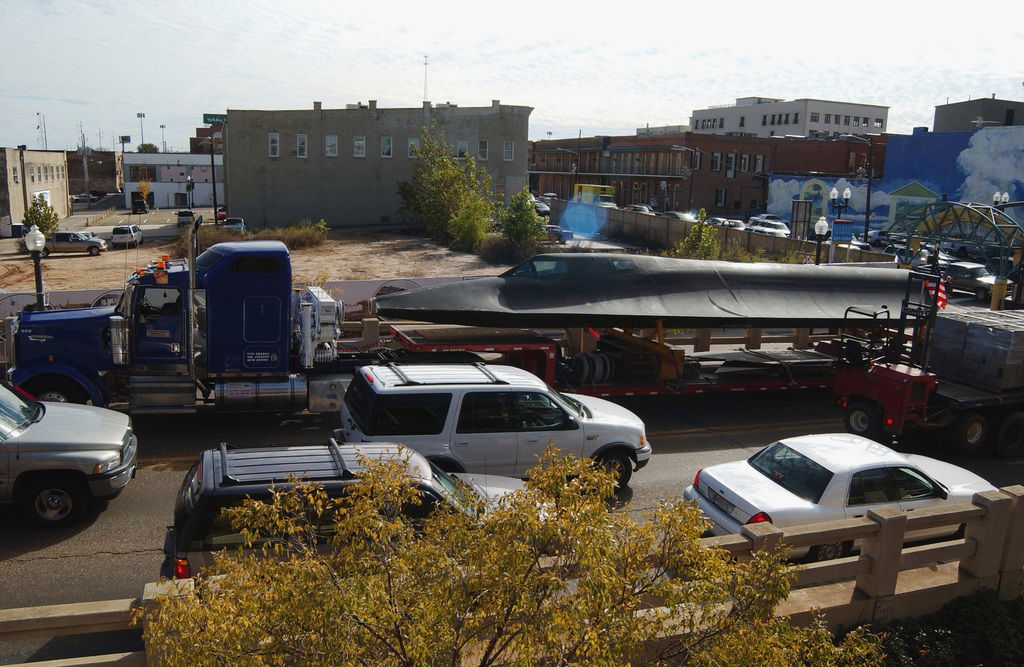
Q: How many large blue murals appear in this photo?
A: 1